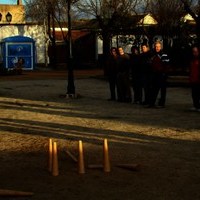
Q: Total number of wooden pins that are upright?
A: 4